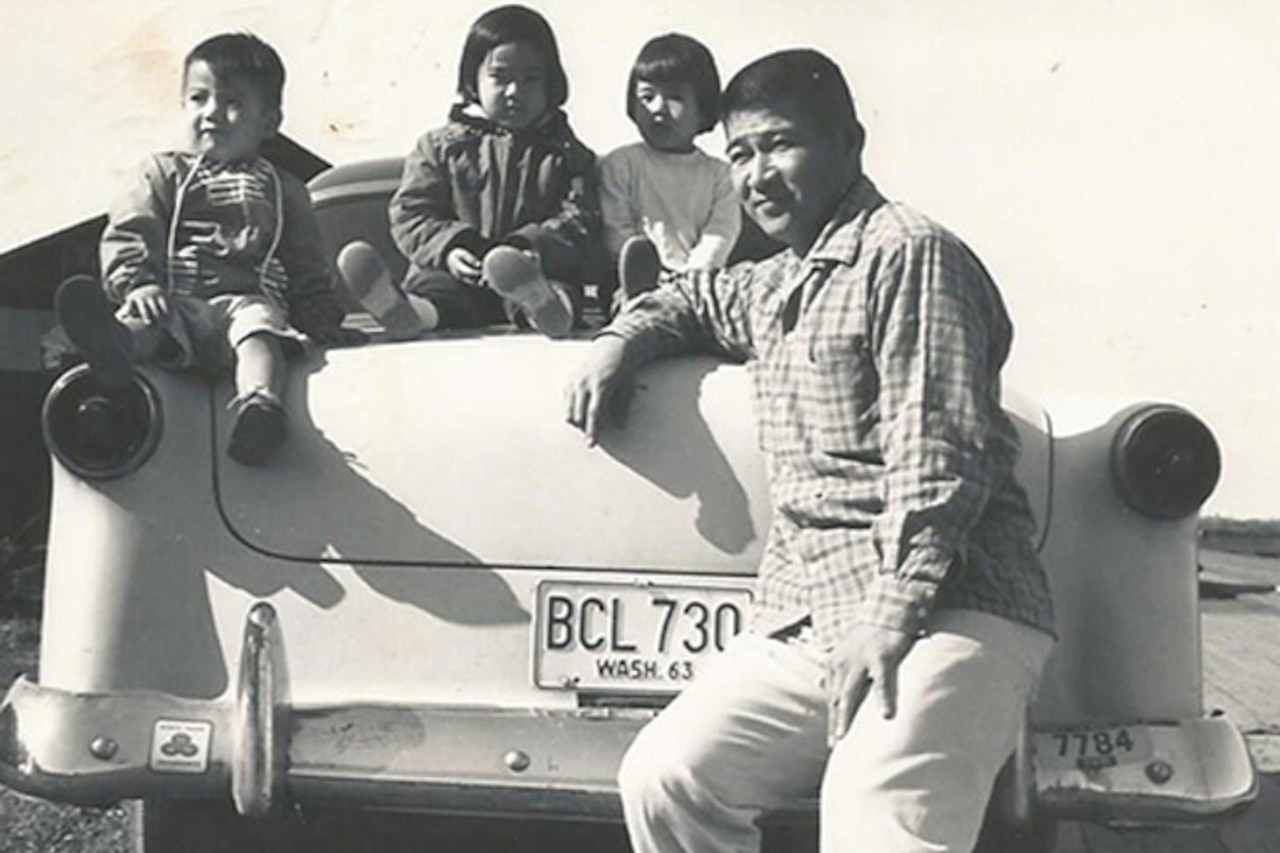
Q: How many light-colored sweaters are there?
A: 1